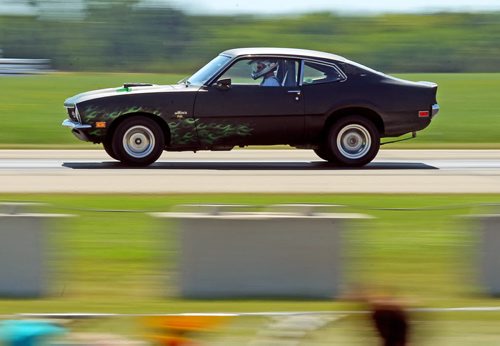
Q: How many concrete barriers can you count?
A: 3